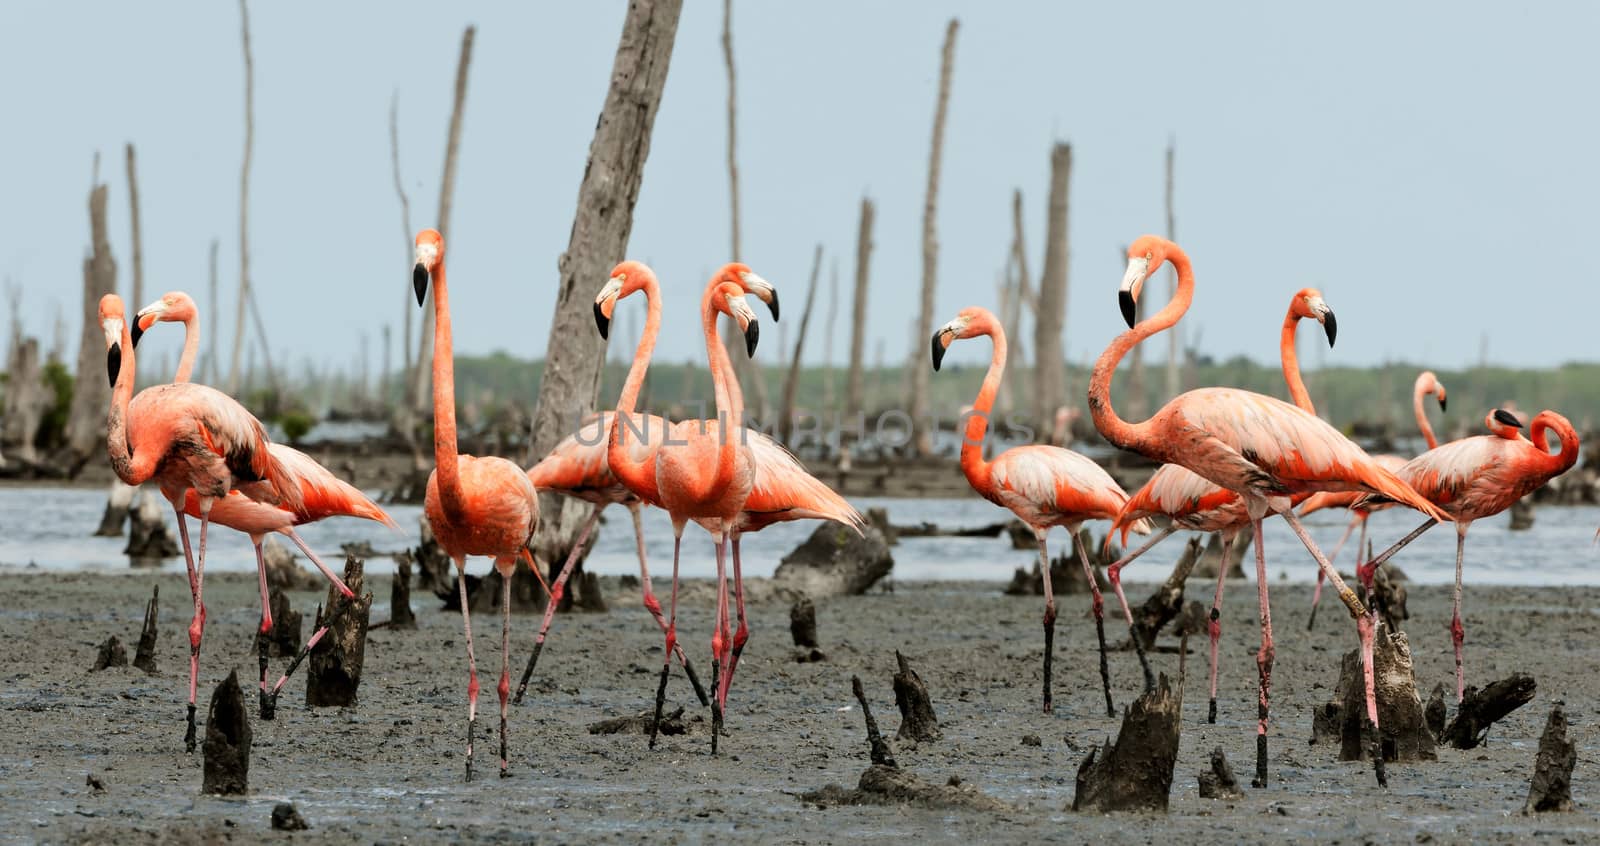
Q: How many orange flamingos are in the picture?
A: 11